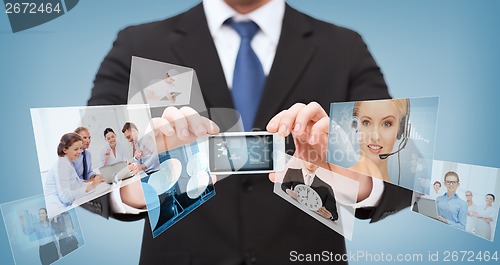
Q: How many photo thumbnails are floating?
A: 7